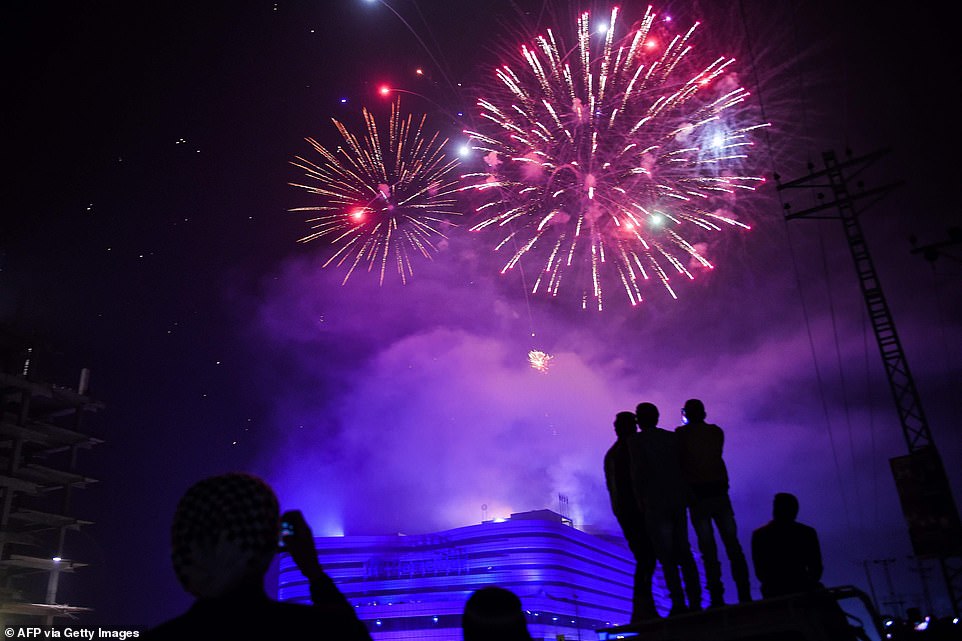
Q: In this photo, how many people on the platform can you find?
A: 4